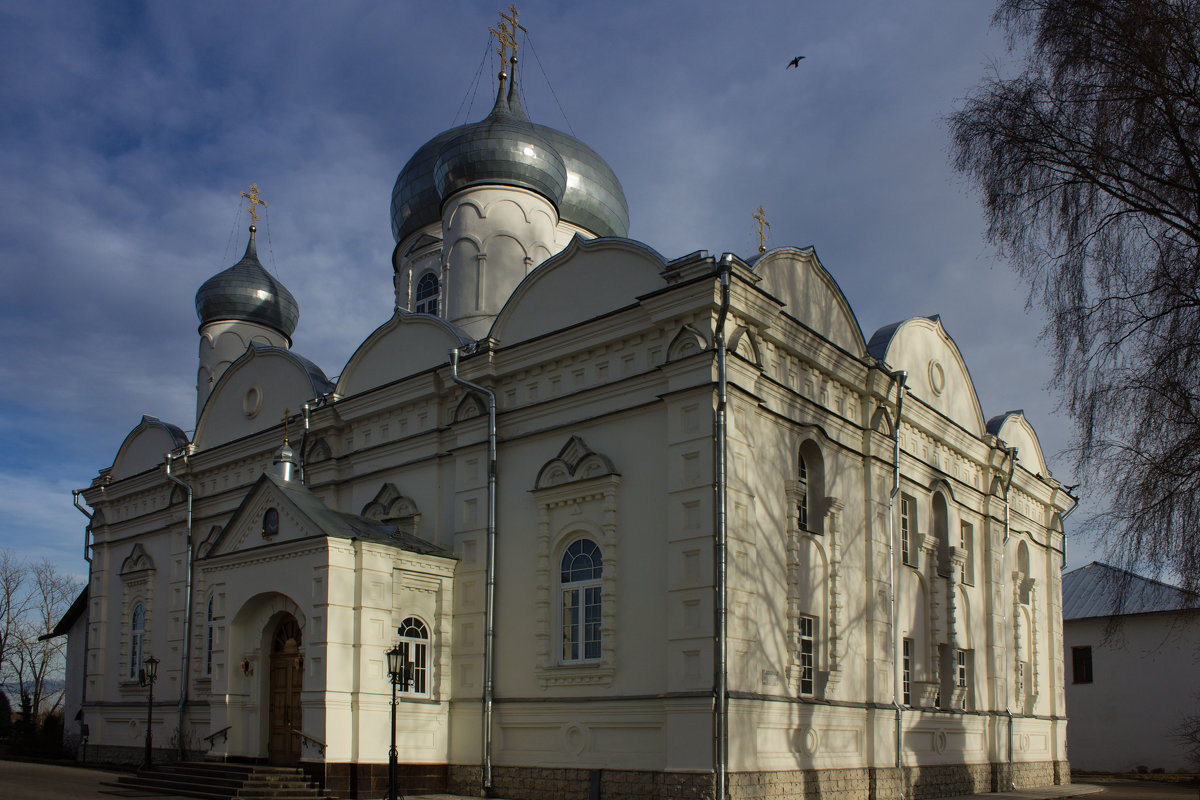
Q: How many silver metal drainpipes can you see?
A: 8